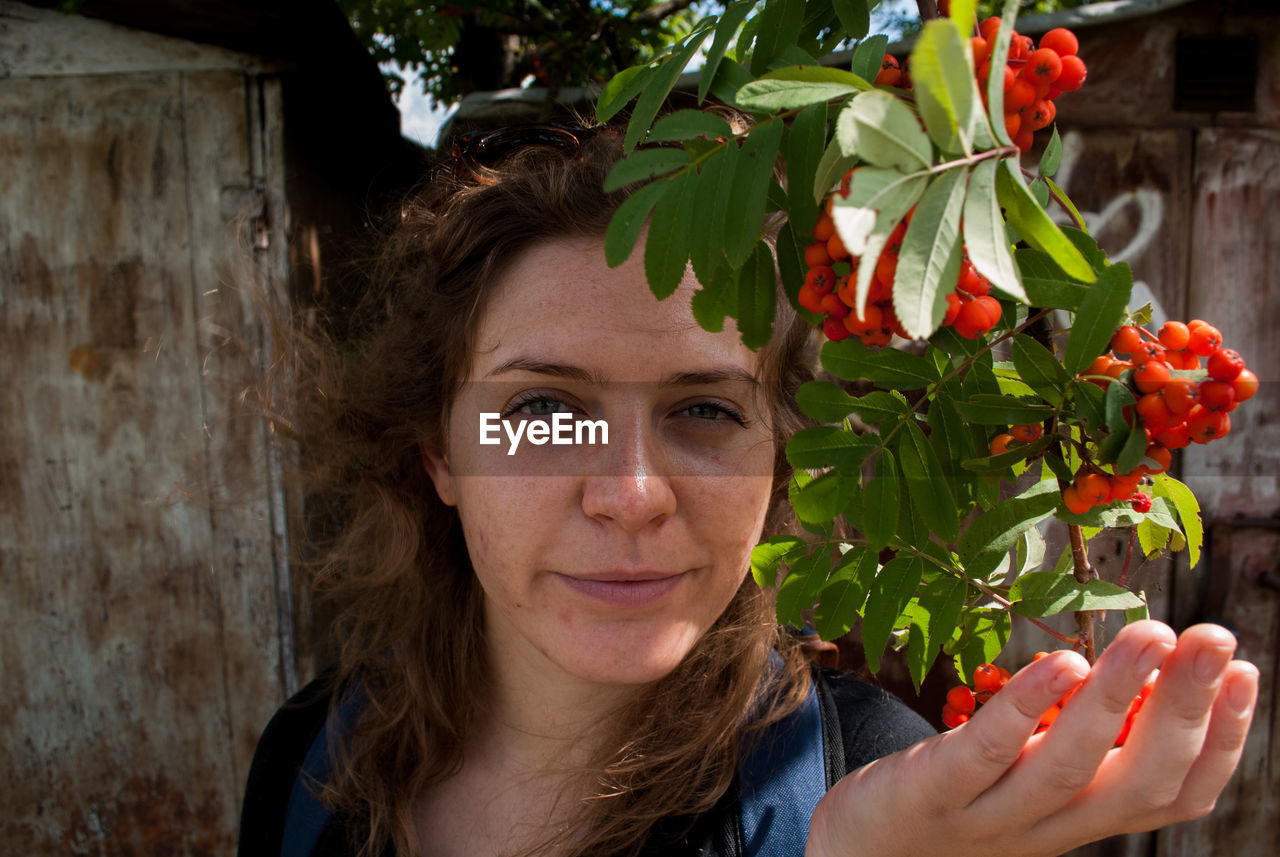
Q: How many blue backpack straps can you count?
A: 2